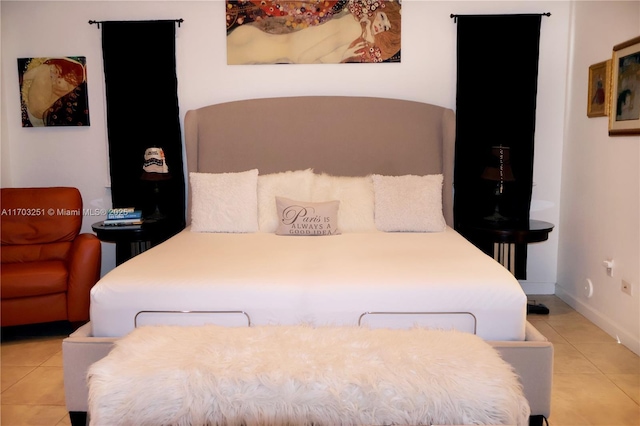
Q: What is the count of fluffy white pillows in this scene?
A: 4